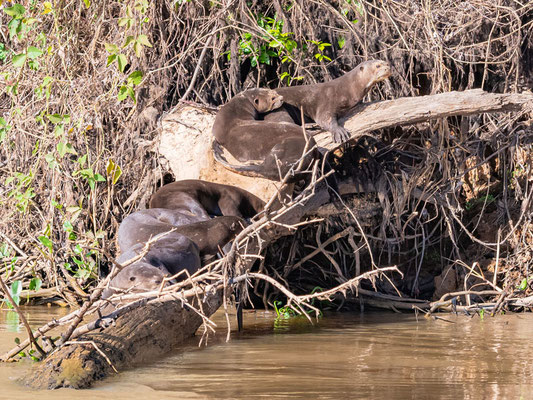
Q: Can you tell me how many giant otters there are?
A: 5